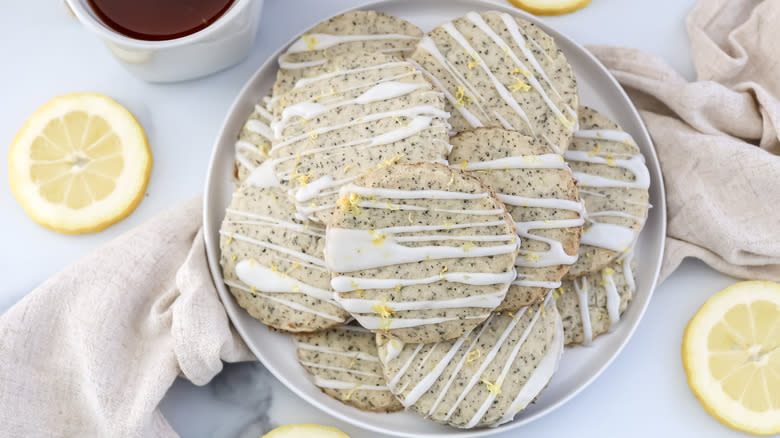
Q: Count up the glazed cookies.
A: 11